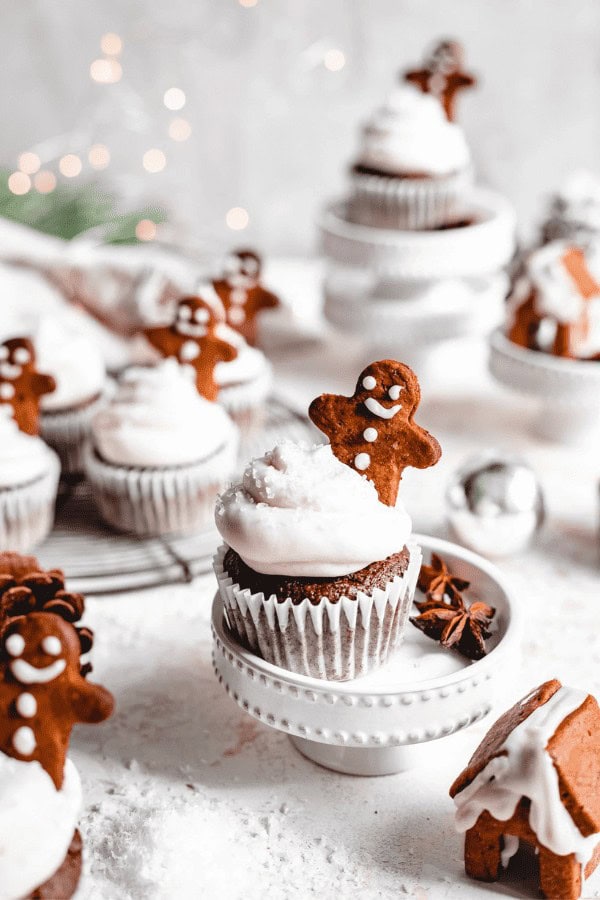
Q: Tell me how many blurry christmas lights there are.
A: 15